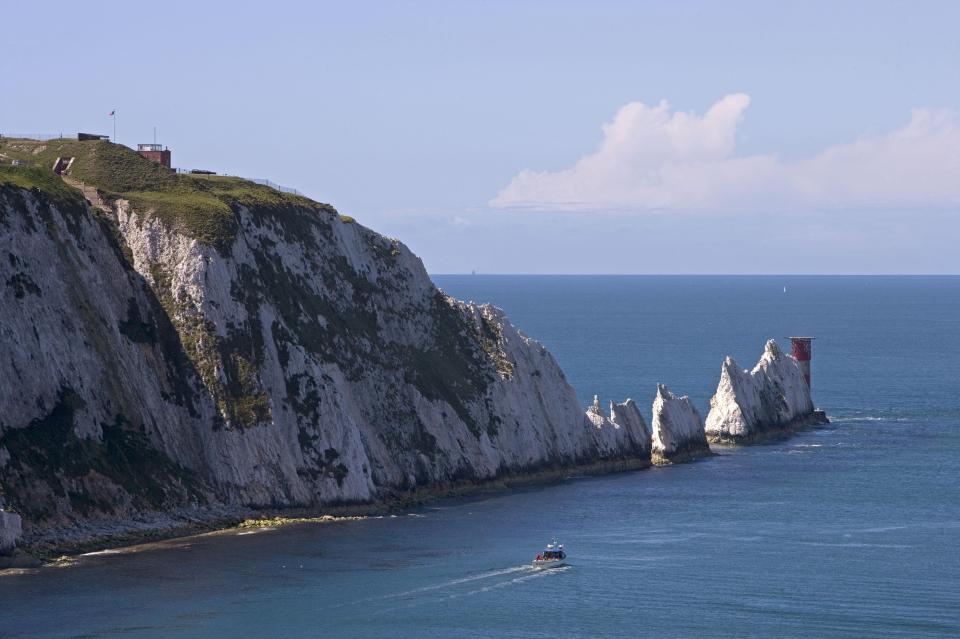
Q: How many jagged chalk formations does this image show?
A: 3